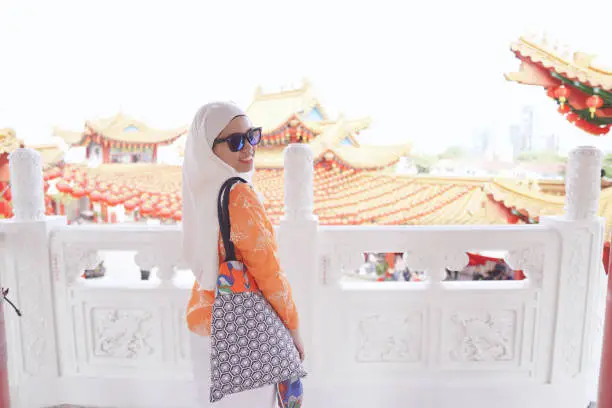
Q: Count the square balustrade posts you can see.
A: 3